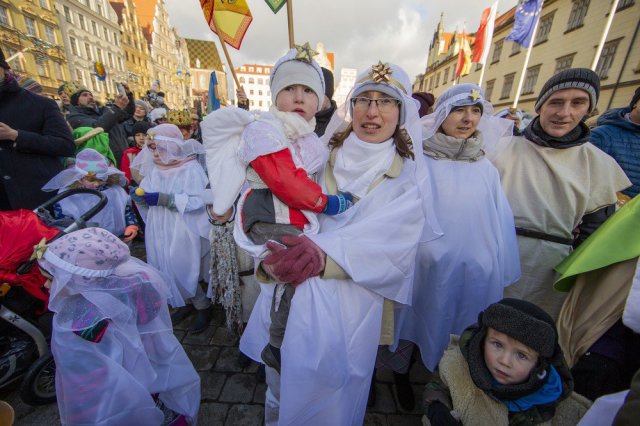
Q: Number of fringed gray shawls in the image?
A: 1